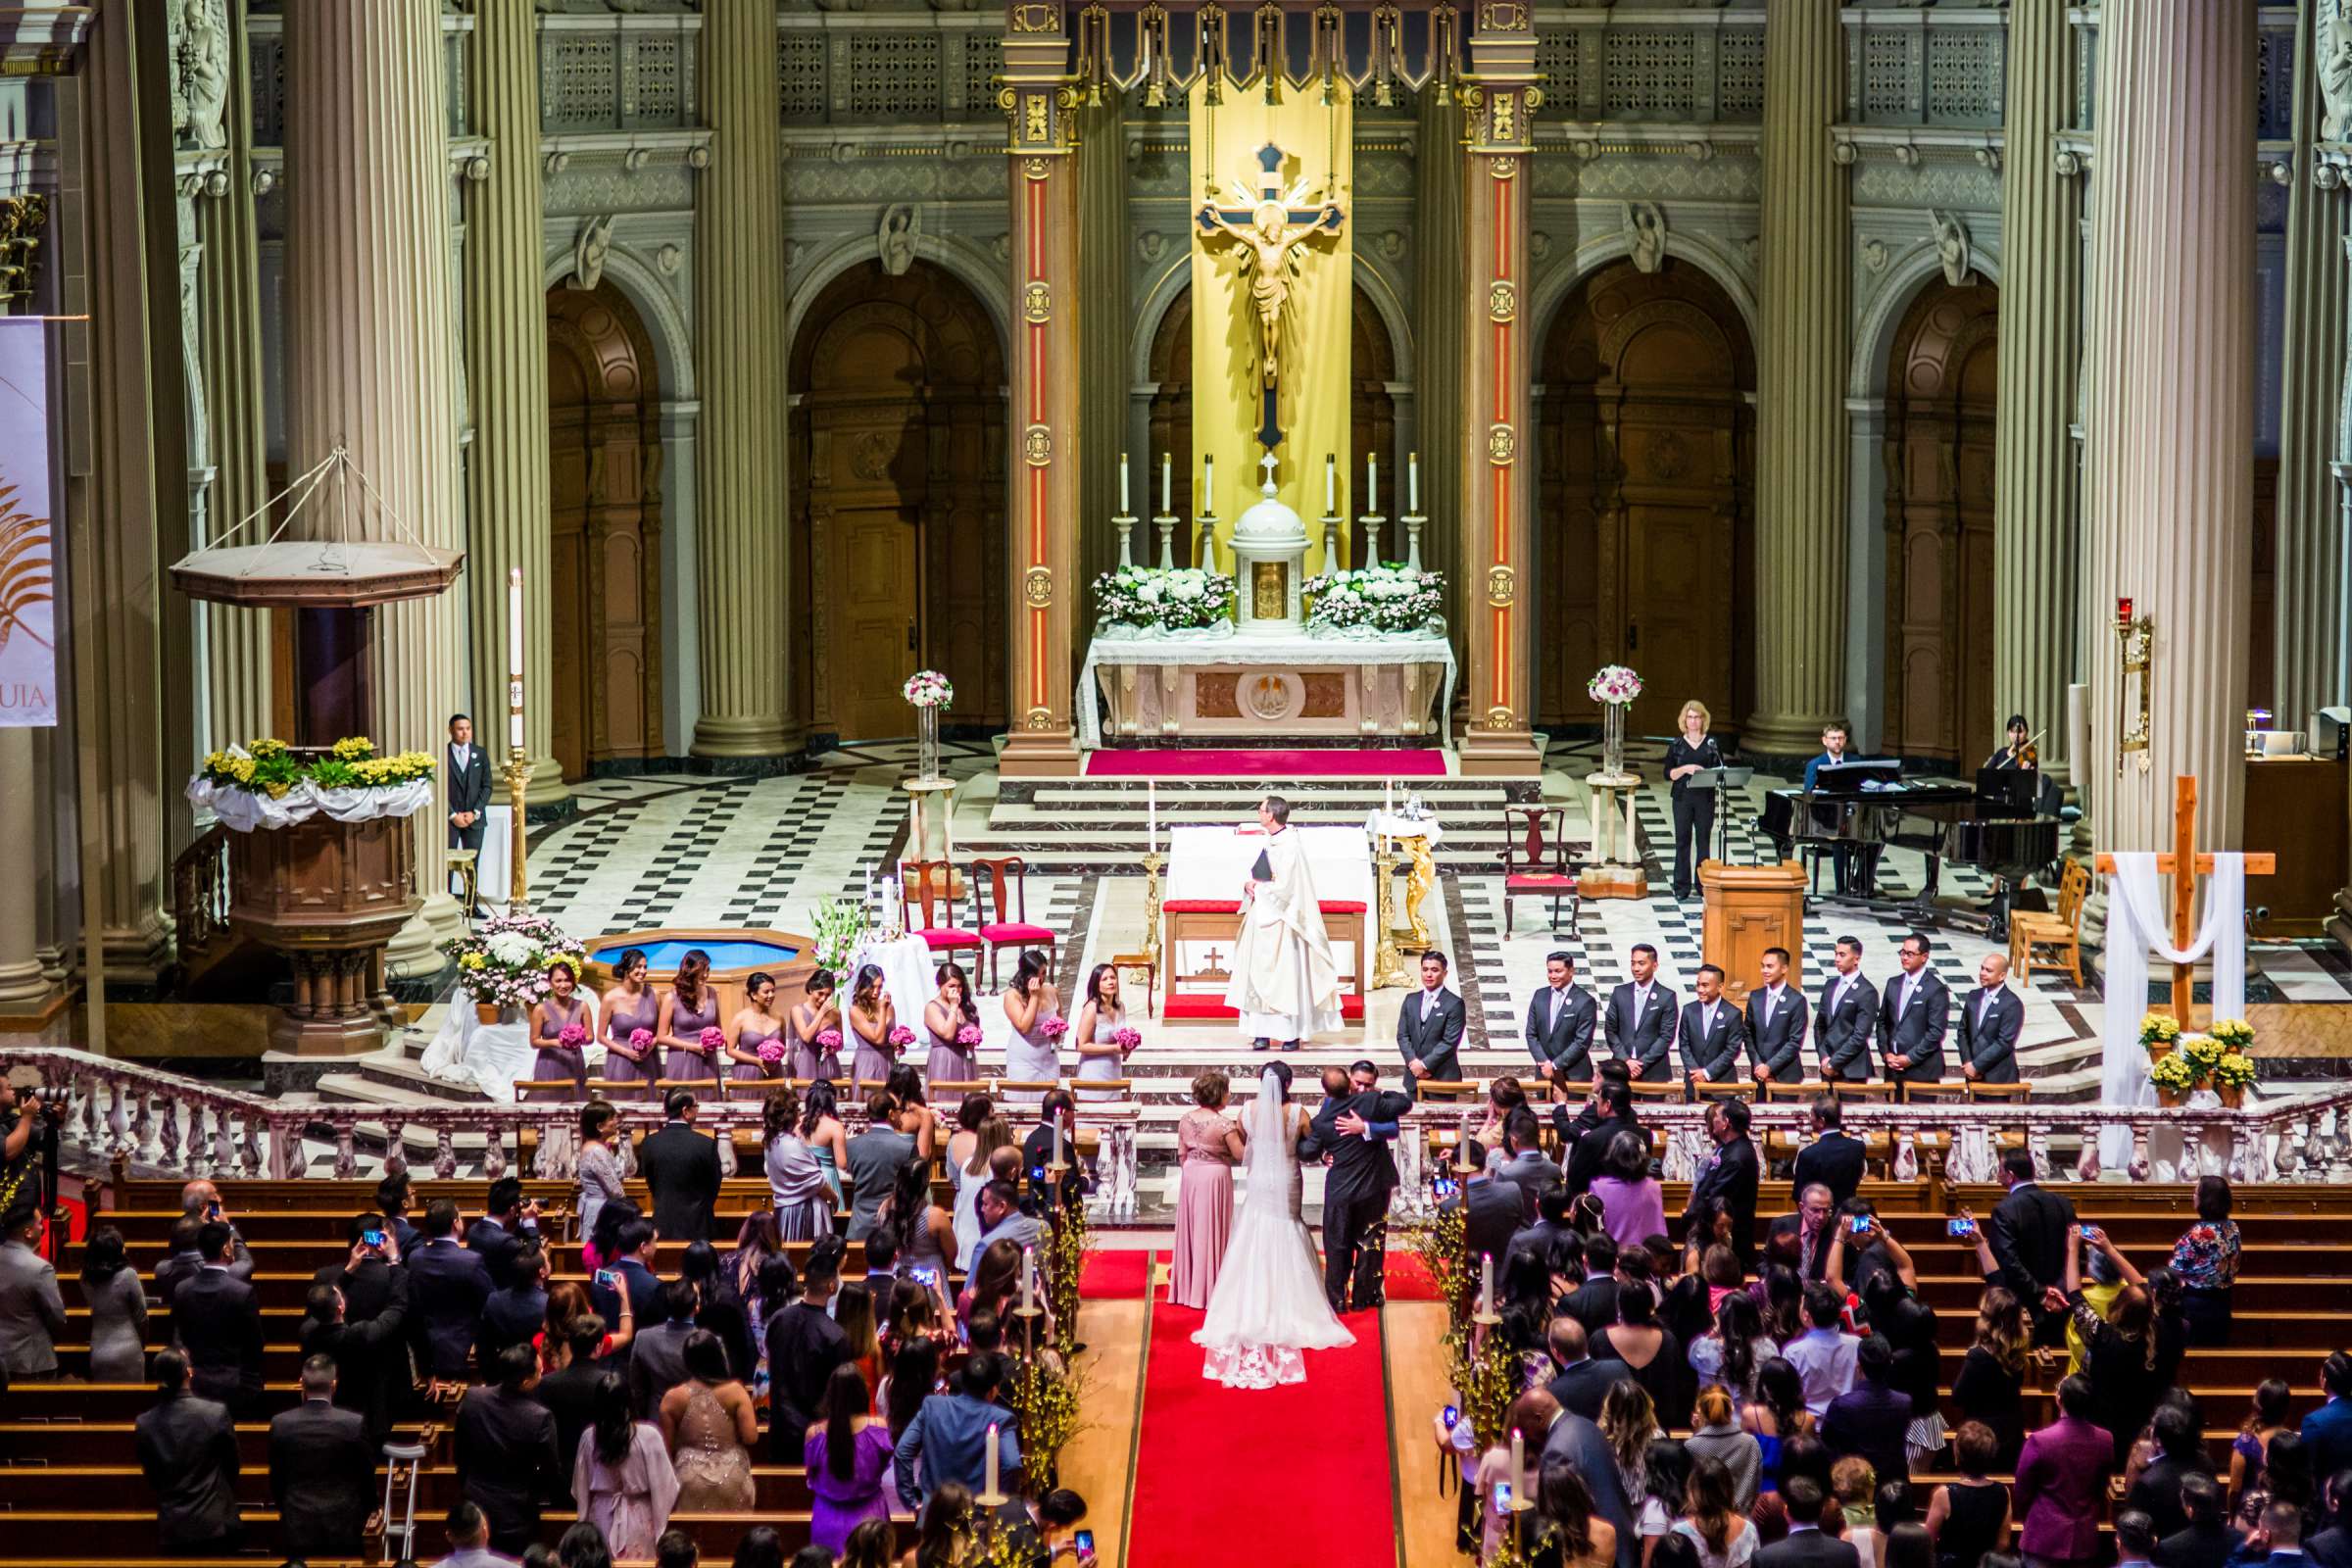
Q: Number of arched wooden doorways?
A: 5